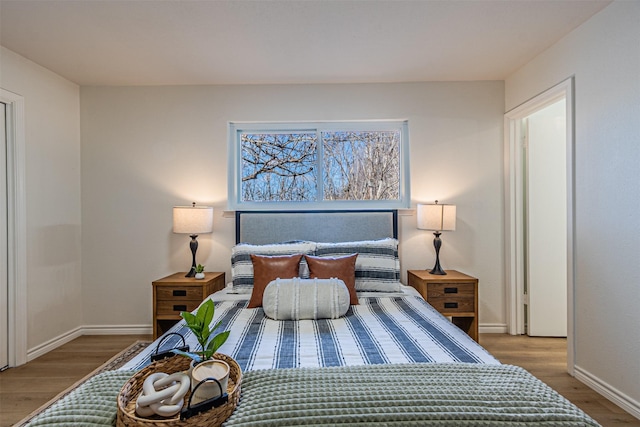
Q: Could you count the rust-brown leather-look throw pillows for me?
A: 2